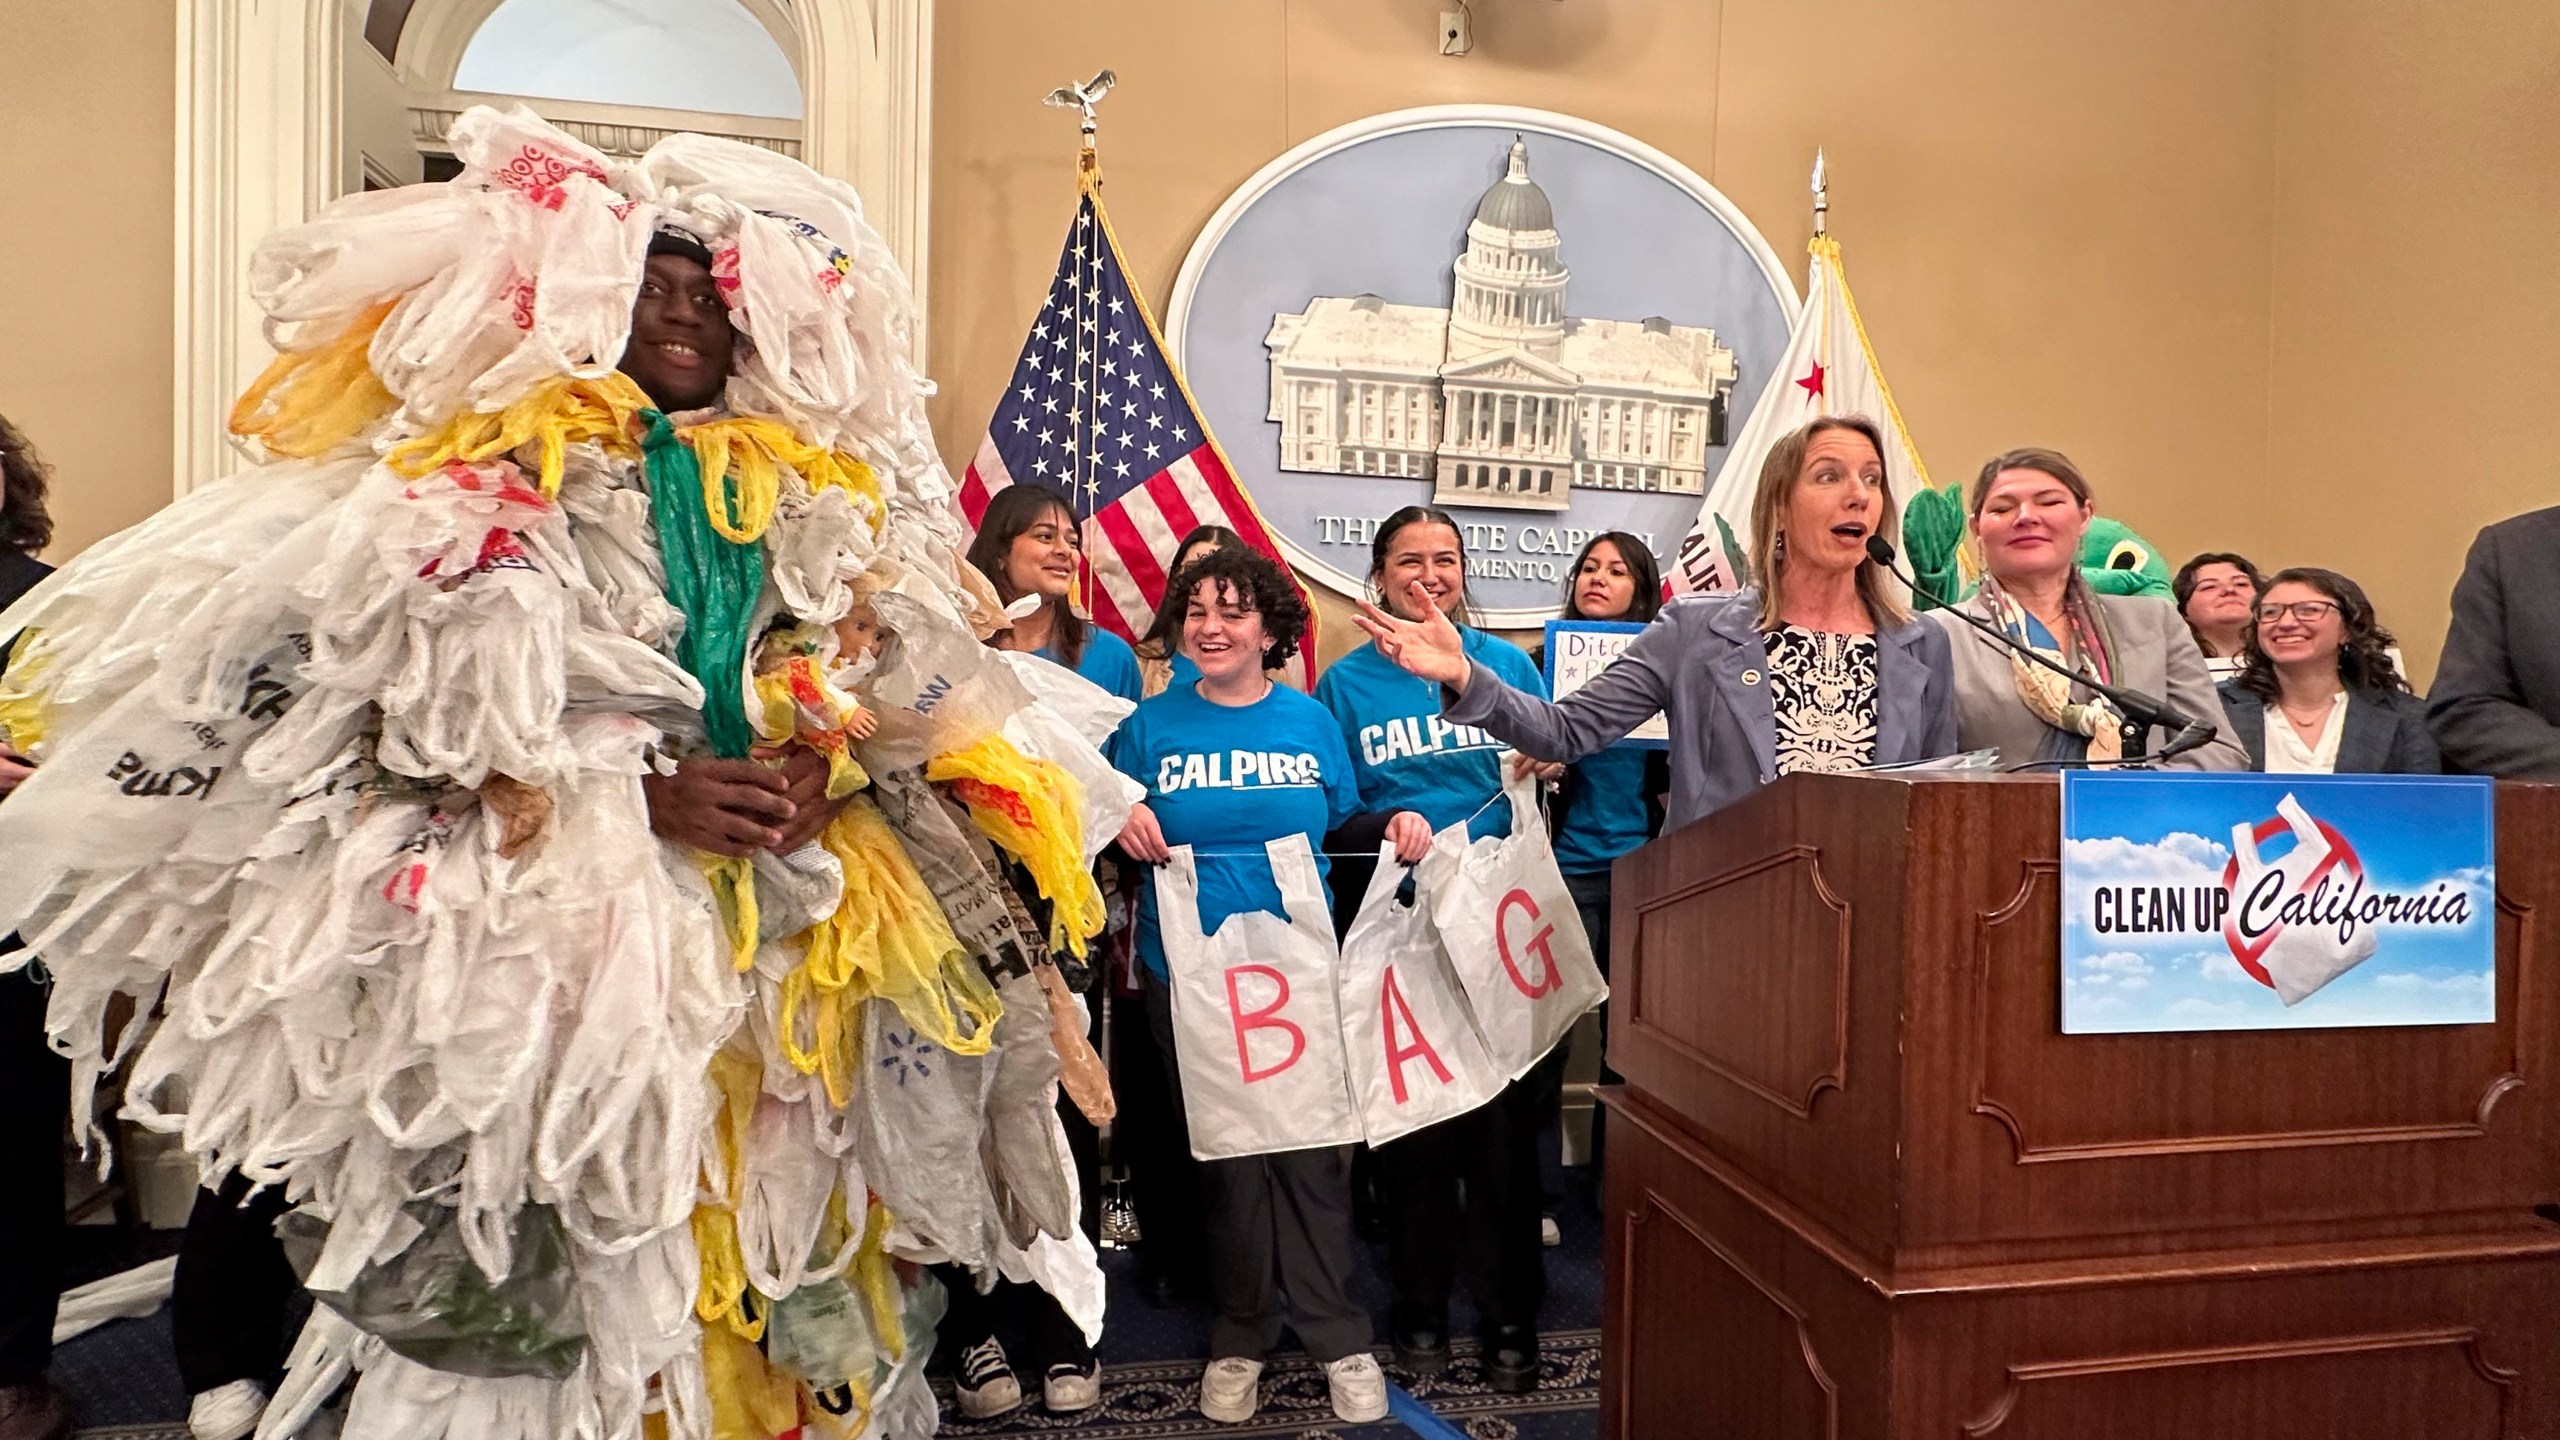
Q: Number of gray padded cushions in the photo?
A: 0